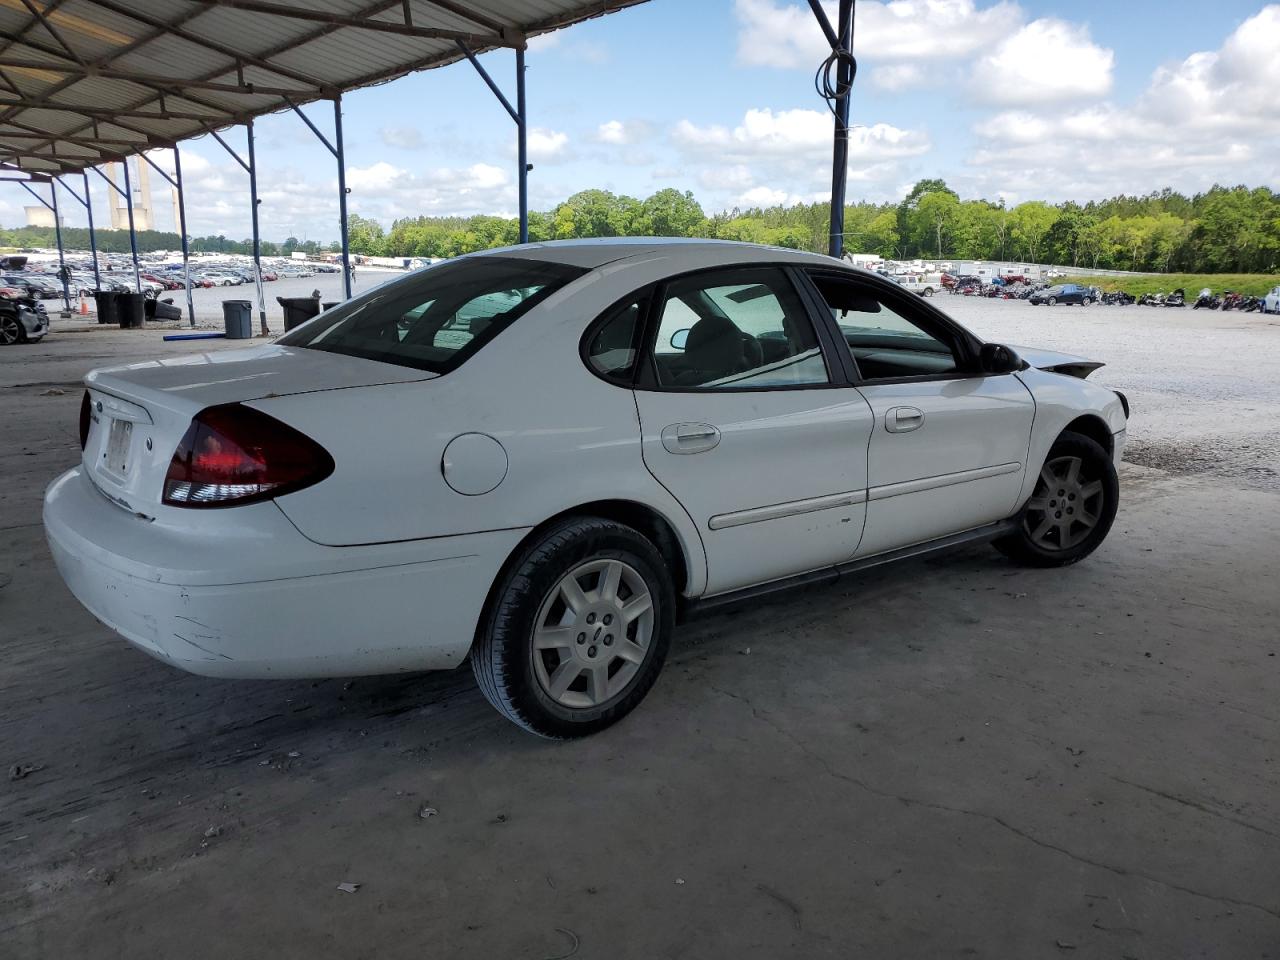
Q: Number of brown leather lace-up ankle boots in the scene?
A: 0